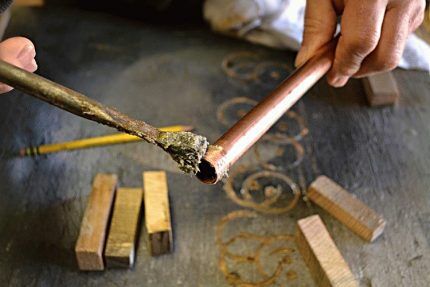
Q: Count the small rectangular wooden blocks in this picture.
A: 6